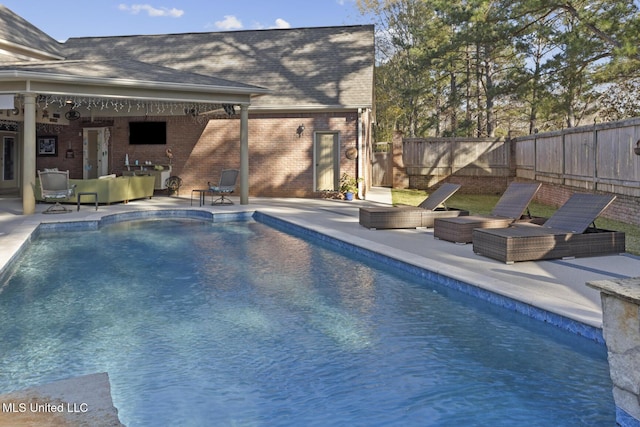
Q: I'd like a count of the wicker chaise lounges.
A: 3